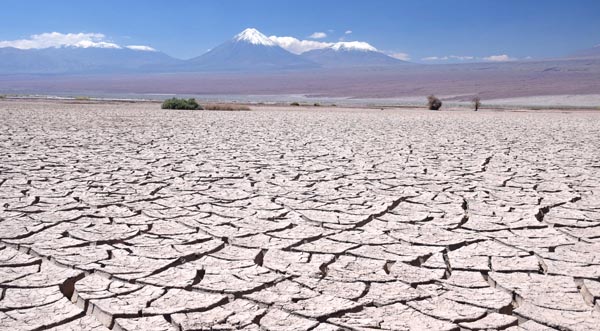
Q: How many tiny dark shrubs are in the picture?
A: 2